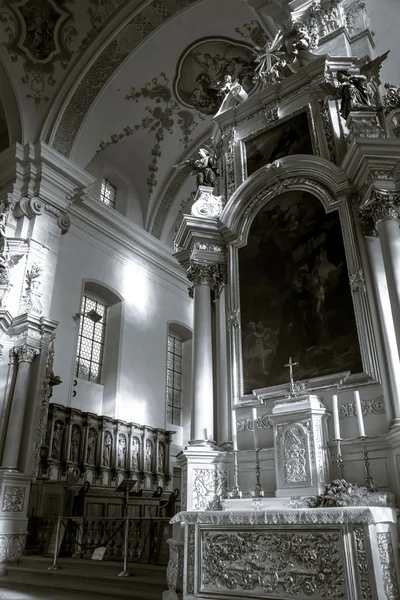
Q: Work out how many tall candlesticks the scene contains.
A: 4